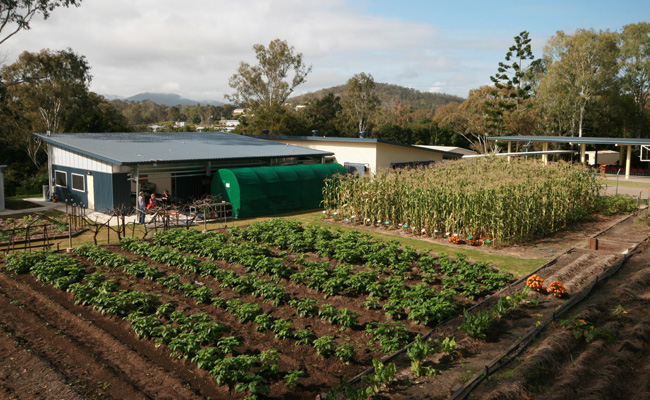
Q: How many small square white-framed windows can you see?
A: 2